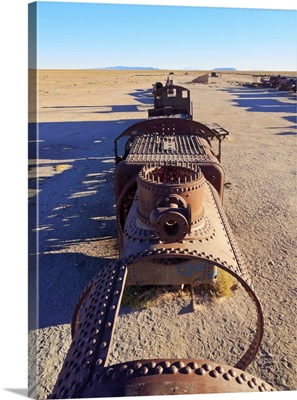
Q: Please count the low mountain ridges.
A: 2